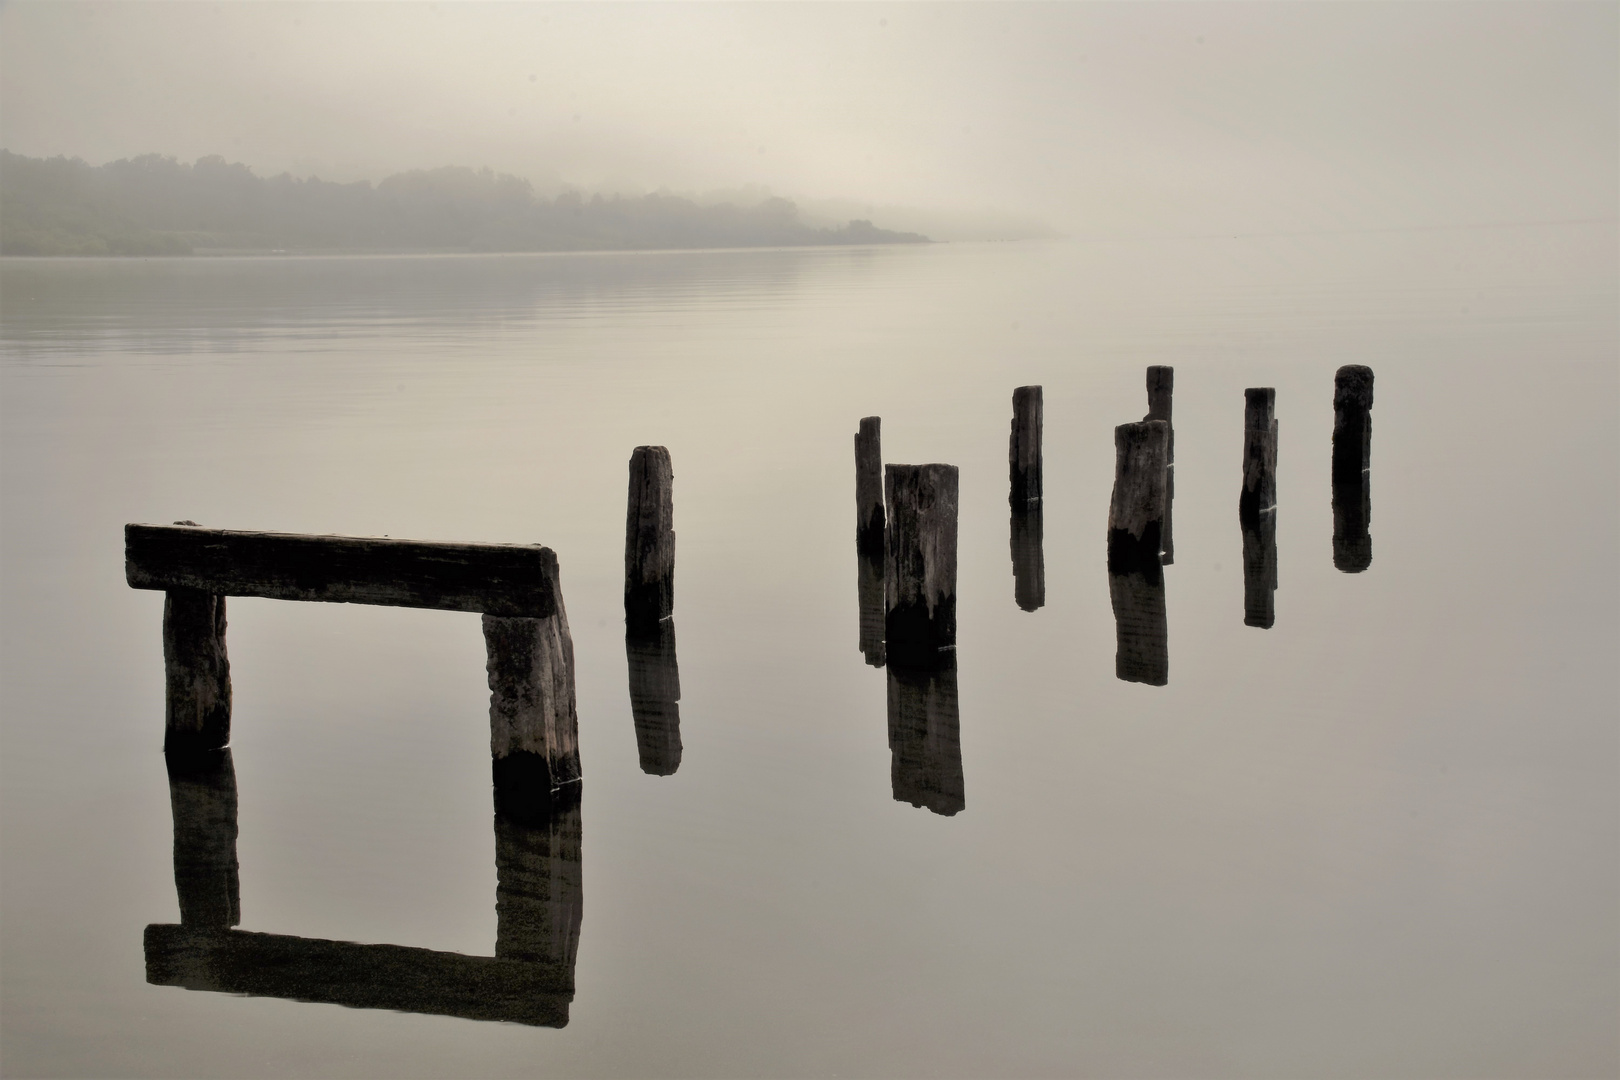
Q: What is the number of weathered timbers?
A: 11